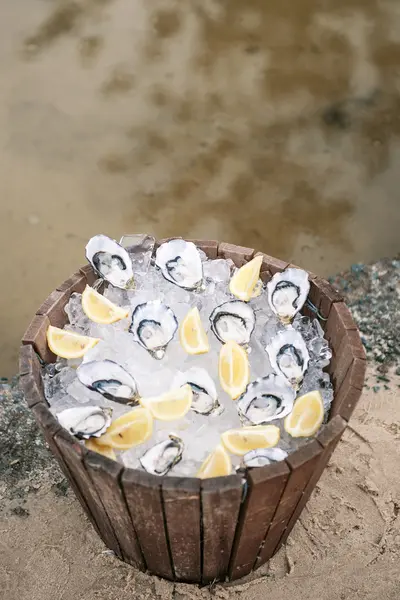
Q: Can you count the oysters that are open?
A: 12